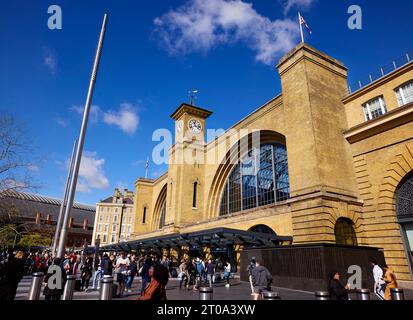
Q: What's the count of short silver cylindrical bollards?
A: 8